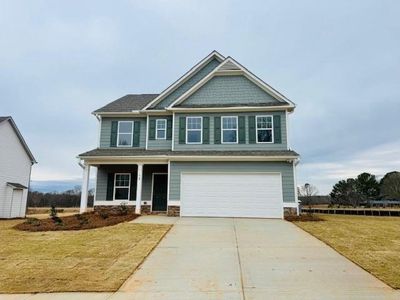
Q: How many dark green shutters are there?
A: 12